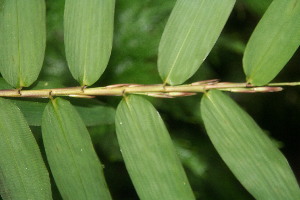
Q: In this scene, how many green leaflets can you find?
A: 8